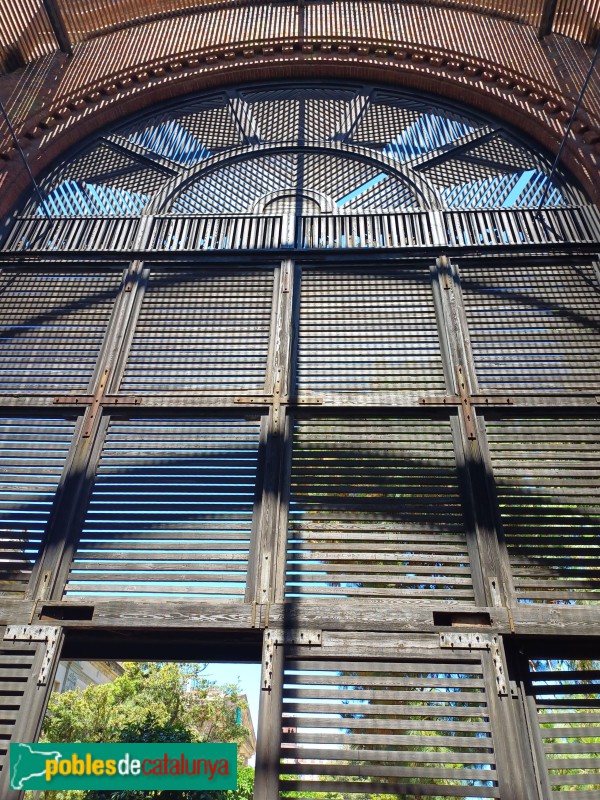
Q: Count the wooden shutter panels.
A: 11